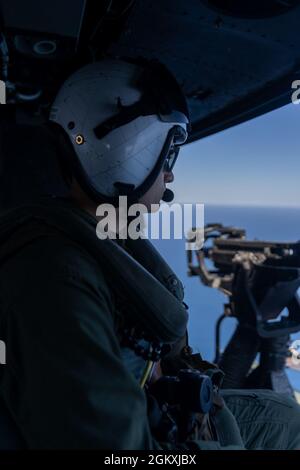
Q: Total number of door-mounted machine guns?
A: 1